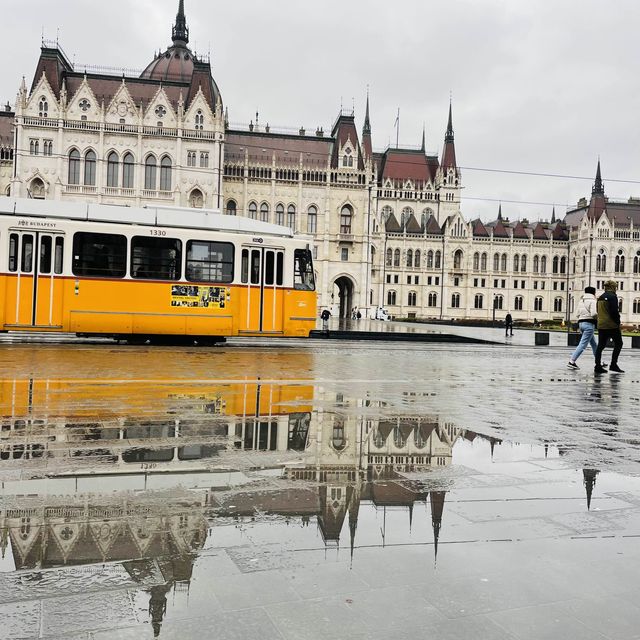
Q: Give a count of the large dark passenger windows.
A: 3